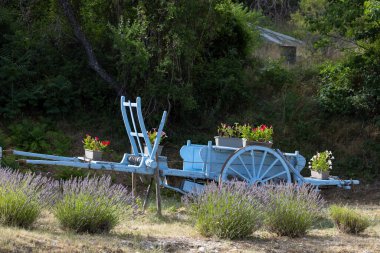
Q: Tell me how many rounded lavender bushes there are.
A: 5